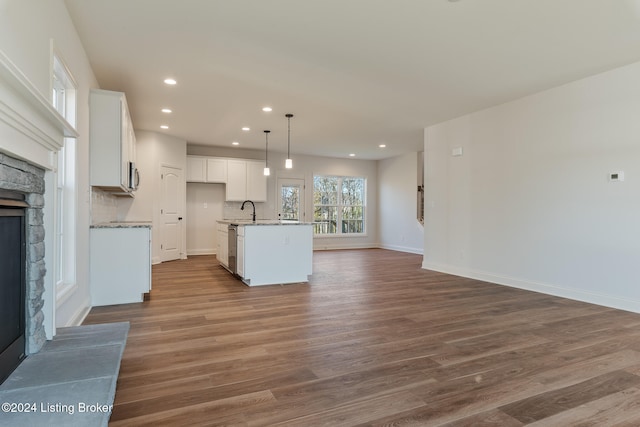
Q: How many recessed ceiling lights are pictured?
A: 8